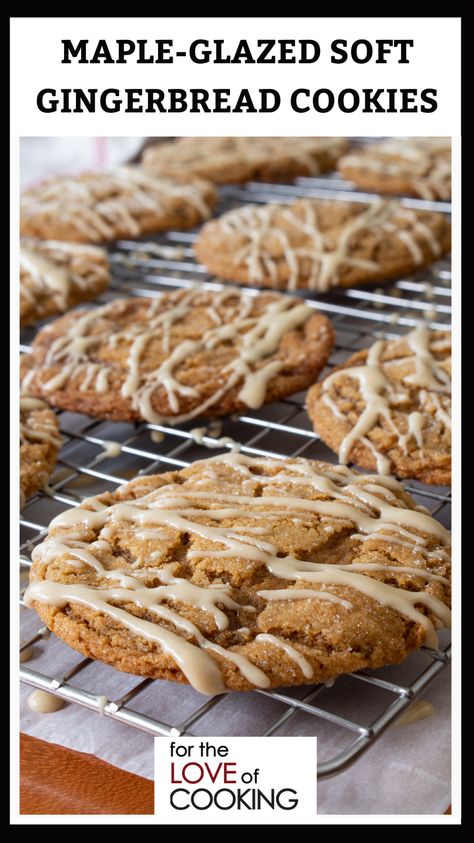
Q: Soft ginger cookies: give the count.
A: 9